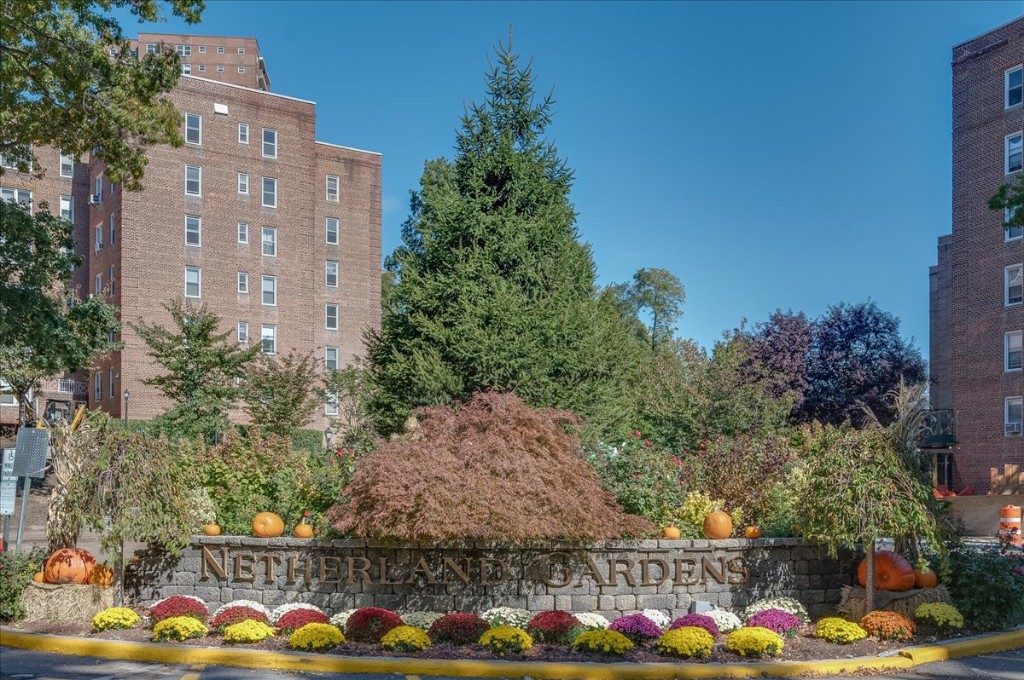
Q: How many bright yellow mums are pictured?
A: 11